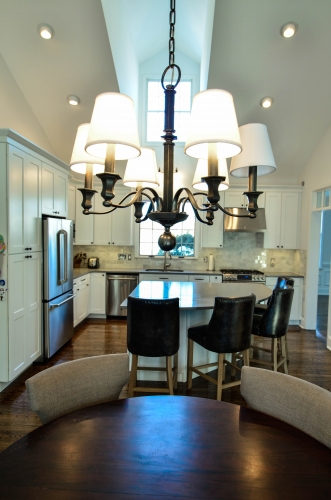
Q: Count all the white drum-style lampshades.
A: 6